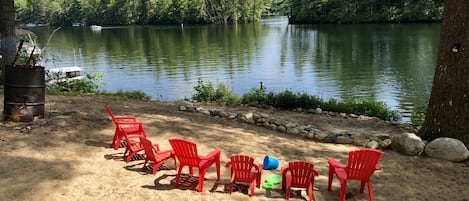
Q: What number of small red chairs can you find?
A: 4